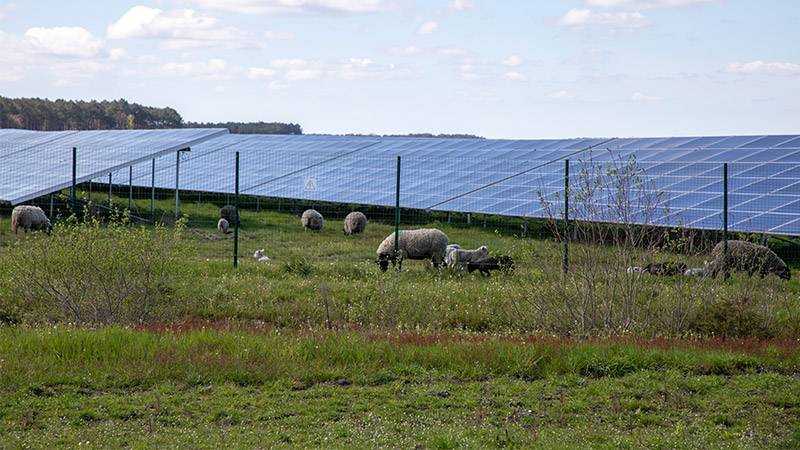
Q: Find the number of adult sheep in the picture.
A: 6